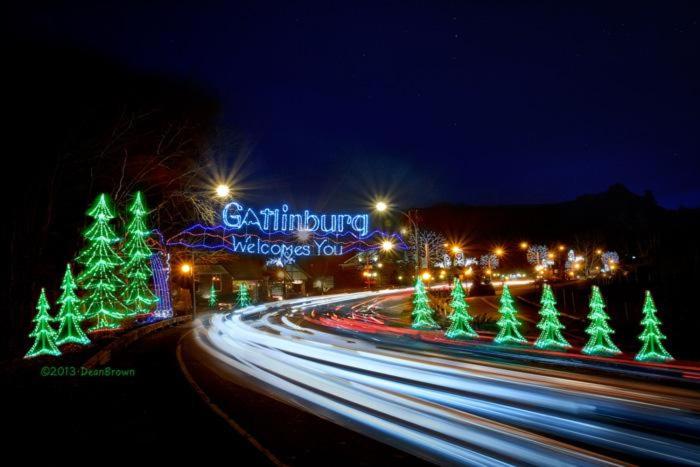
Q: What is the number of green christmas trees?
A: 12